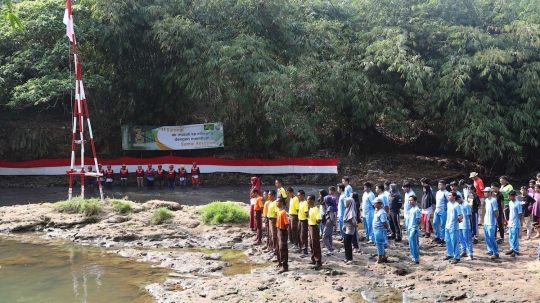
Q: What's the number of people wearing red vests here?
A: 10